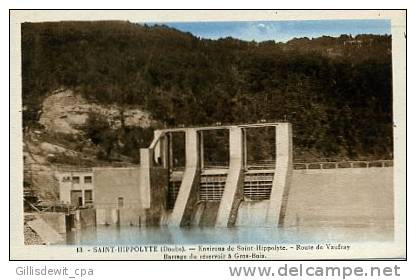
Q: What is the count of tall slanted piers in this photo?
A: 3